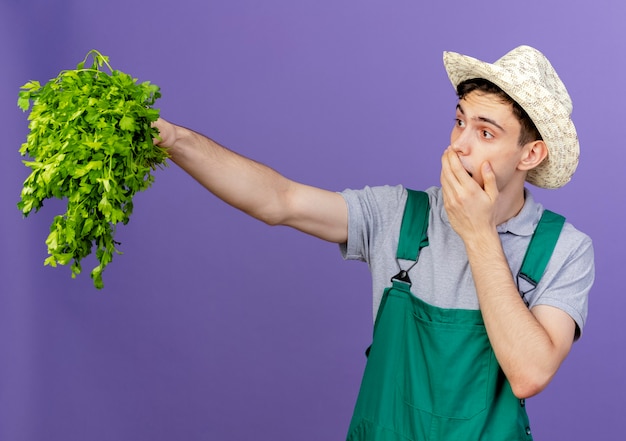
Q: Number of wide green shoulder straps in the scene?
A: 2